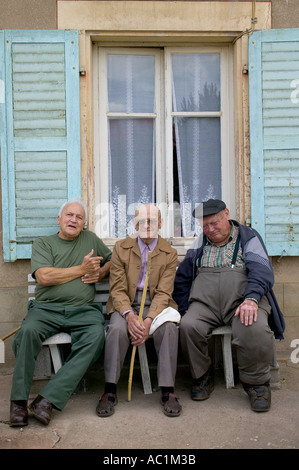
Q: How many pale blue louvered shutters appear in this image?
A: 2